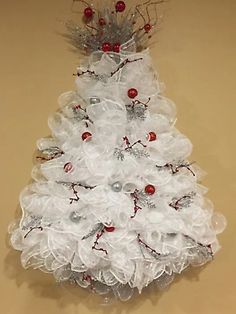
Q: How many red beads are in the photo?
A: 12